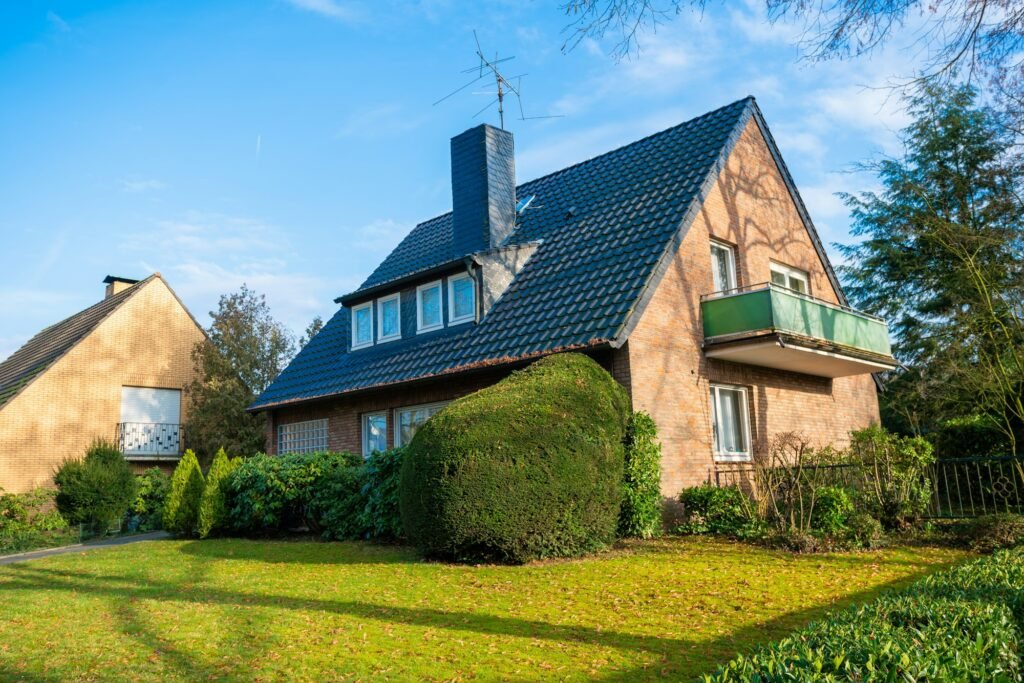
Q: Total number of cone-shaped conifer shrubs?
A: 2